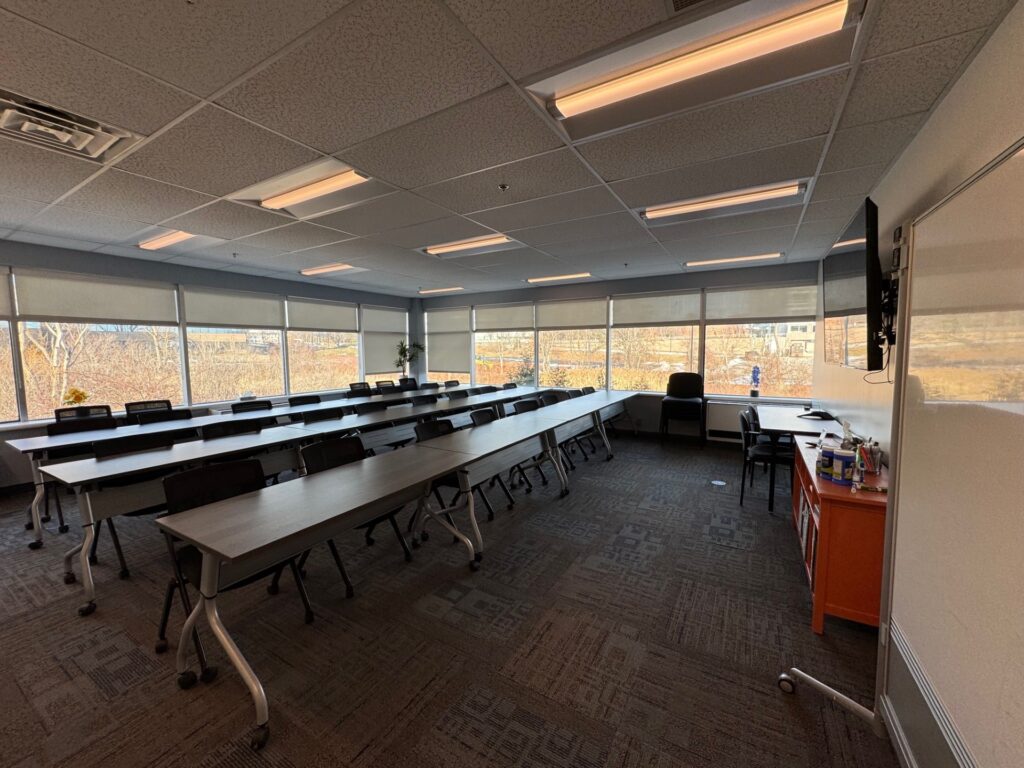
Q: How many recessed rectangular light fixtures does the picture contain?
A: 9